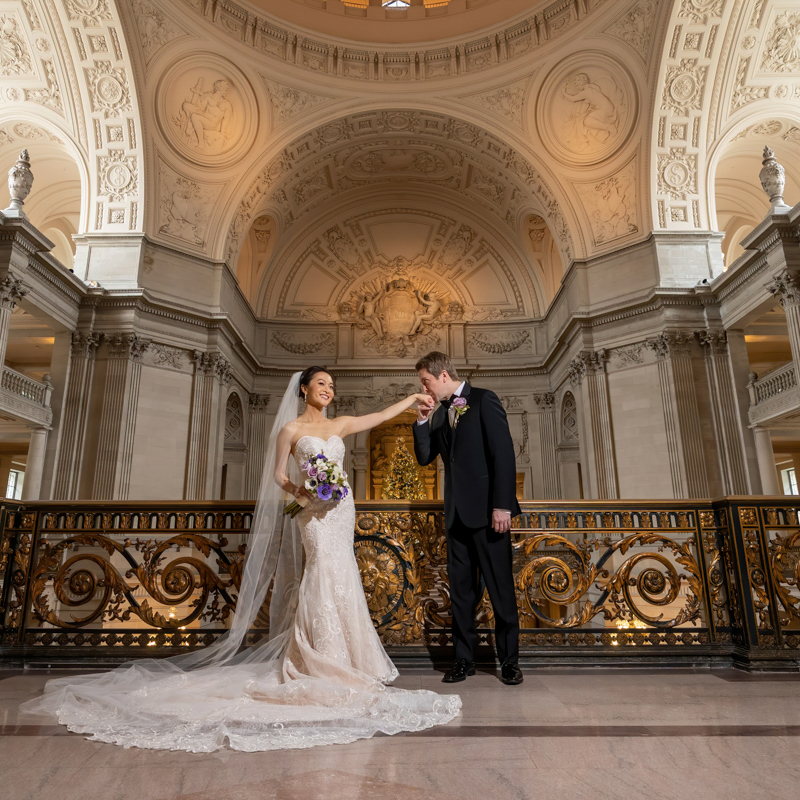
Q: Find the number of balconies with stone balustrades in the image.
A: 2